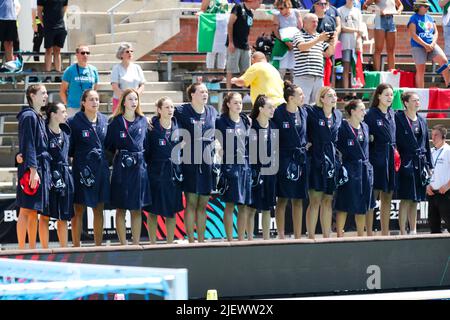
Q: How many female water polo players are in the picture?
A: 13